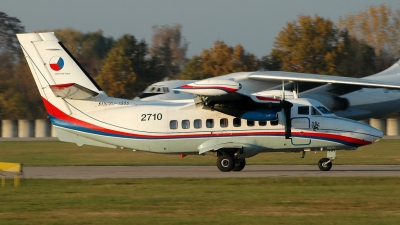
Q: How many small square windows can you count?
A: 9